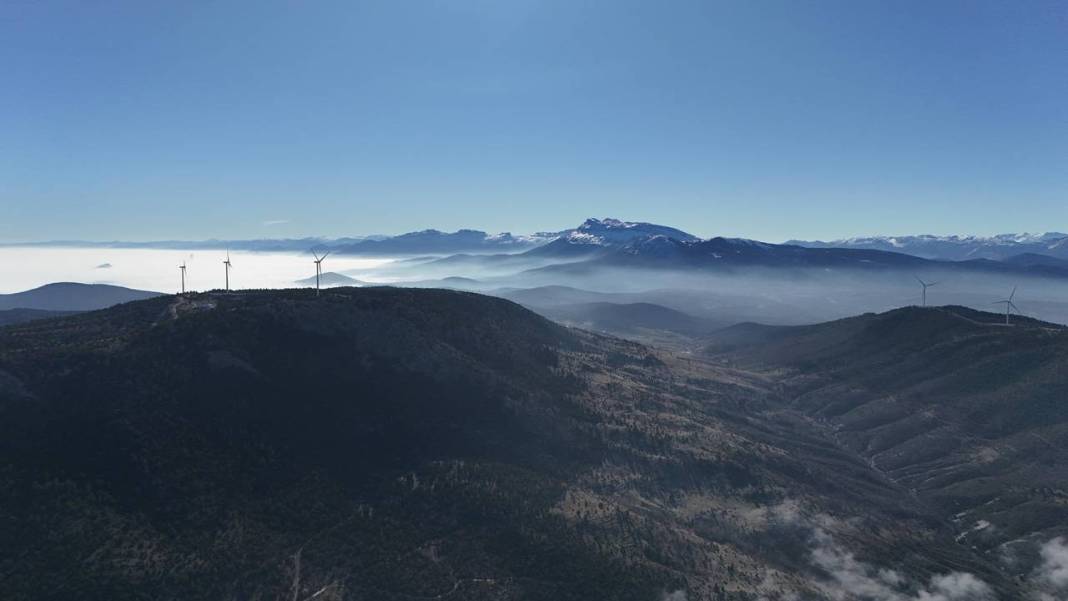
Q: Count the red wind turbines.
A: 0